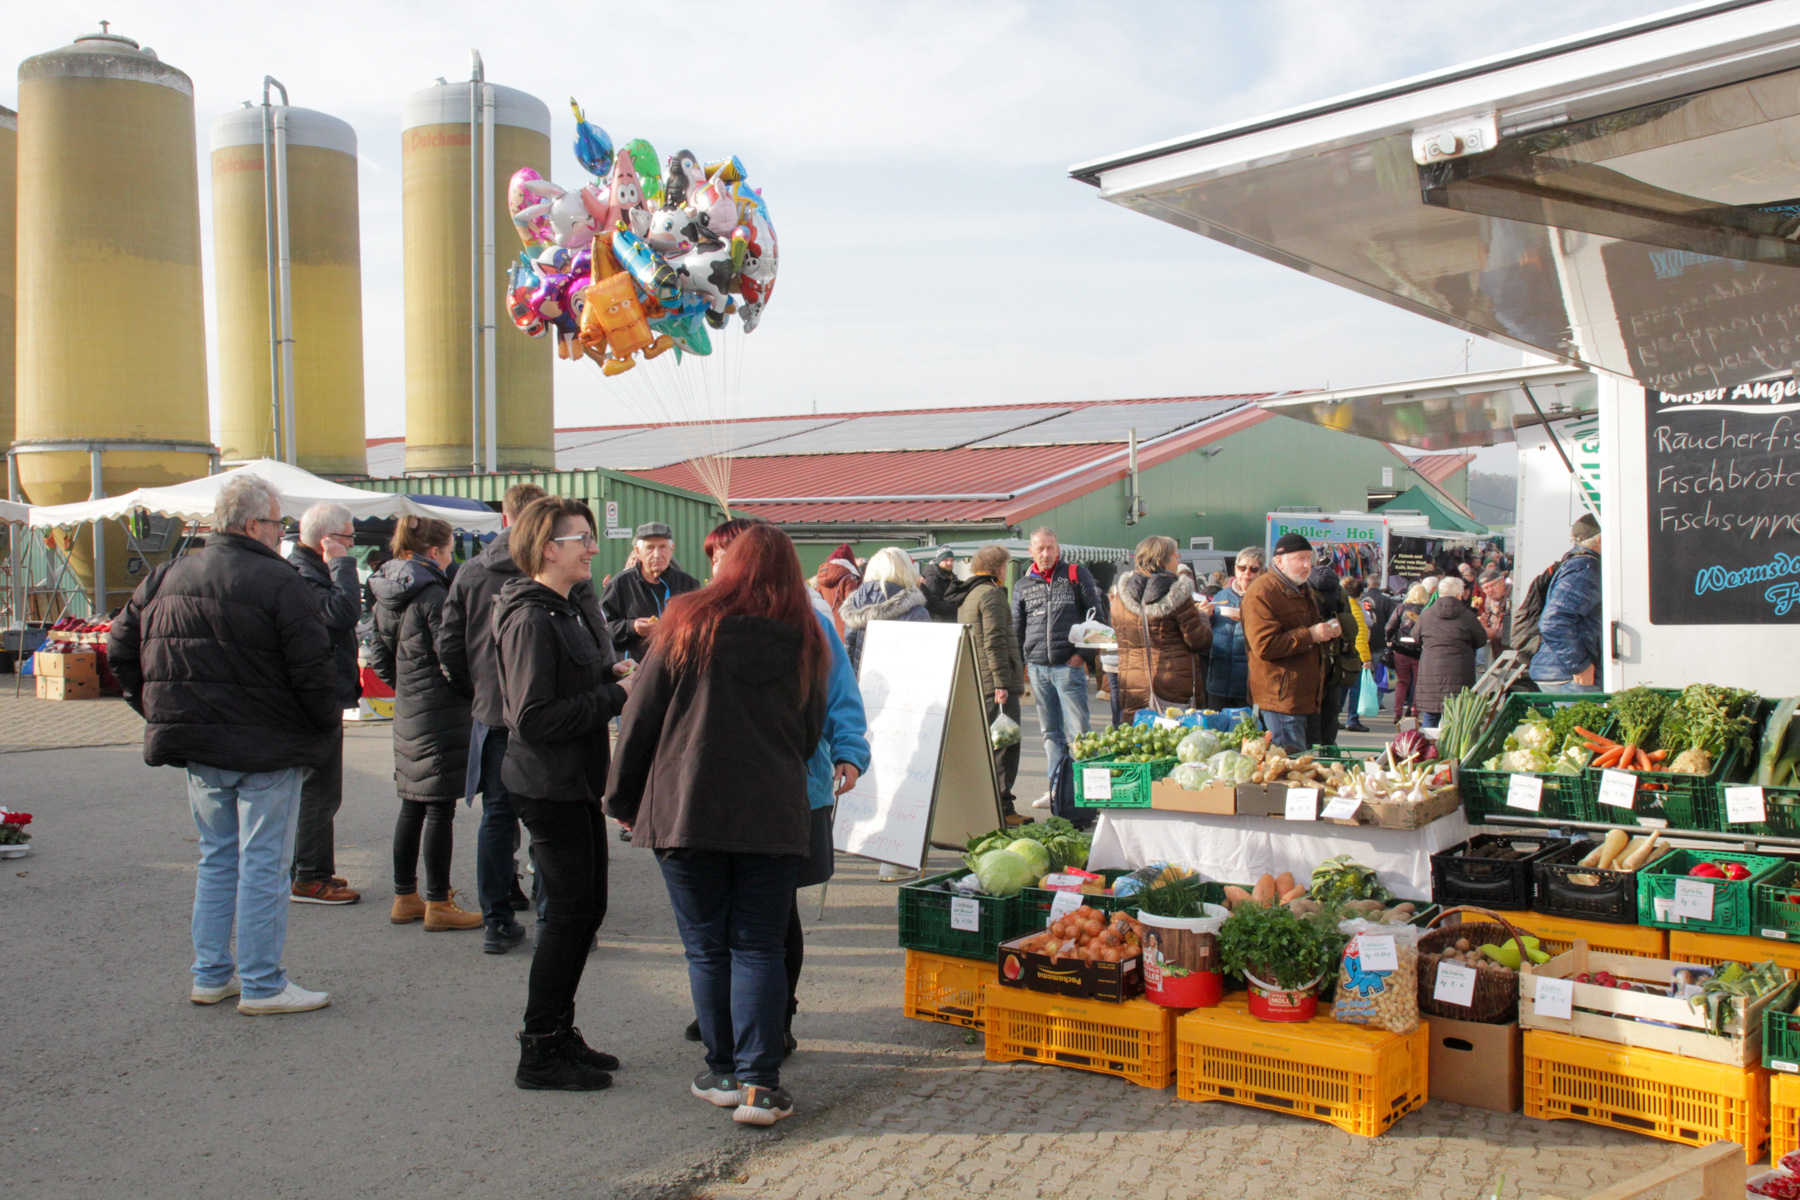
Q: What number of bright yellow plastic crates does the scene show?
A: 7